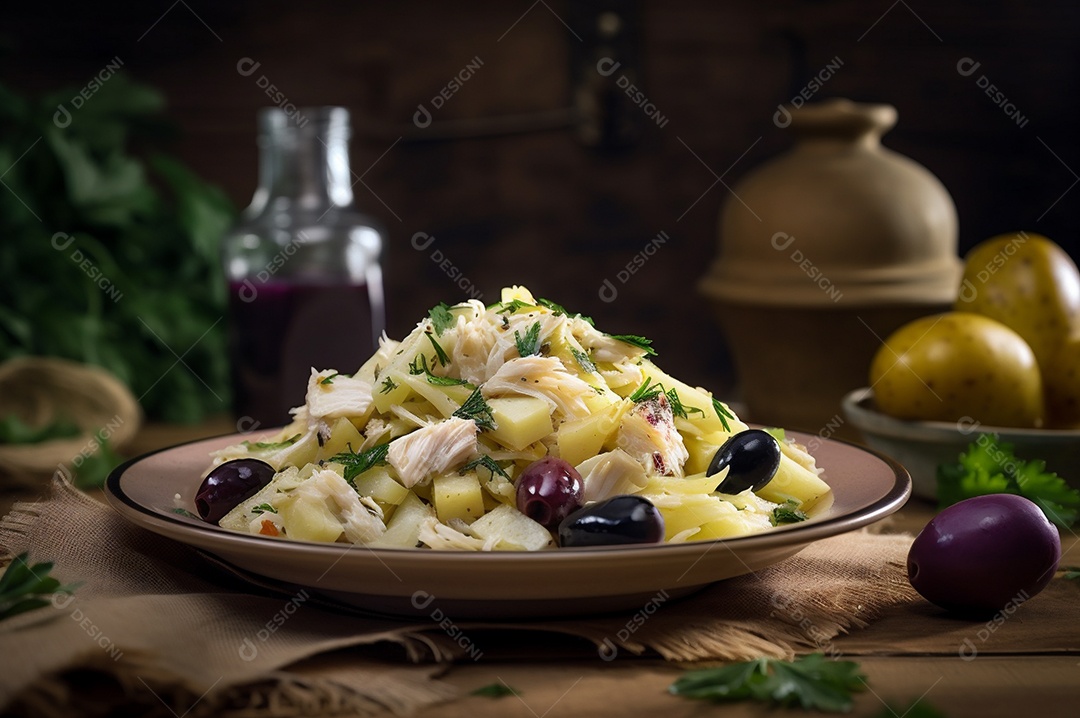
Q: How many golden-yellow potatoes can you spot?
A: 3